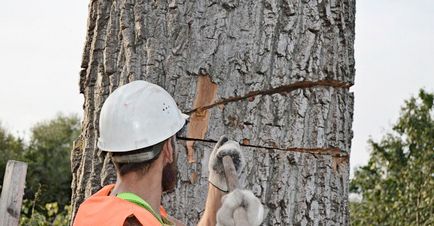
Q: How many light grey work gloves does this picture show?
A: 2